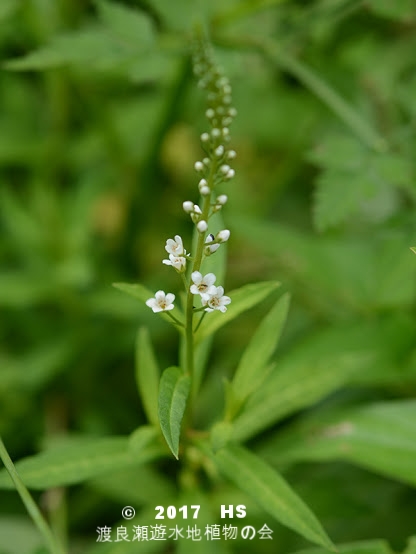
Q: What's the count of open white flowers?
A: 5